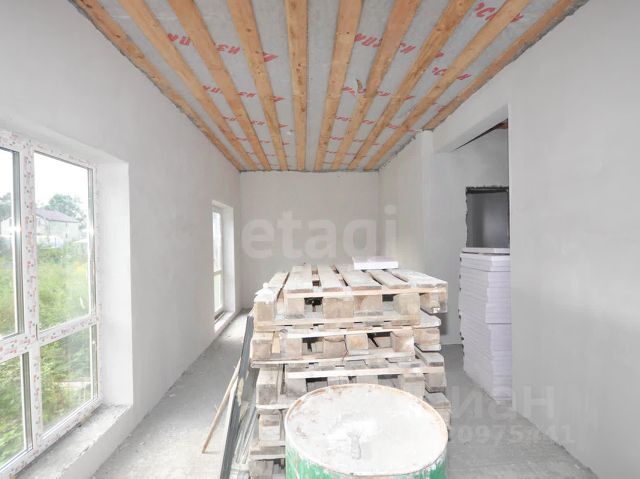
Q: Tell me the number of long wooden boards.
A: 10